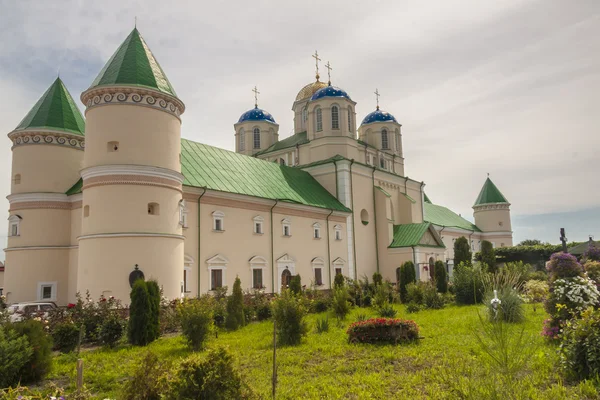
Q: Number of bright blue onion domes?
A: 3